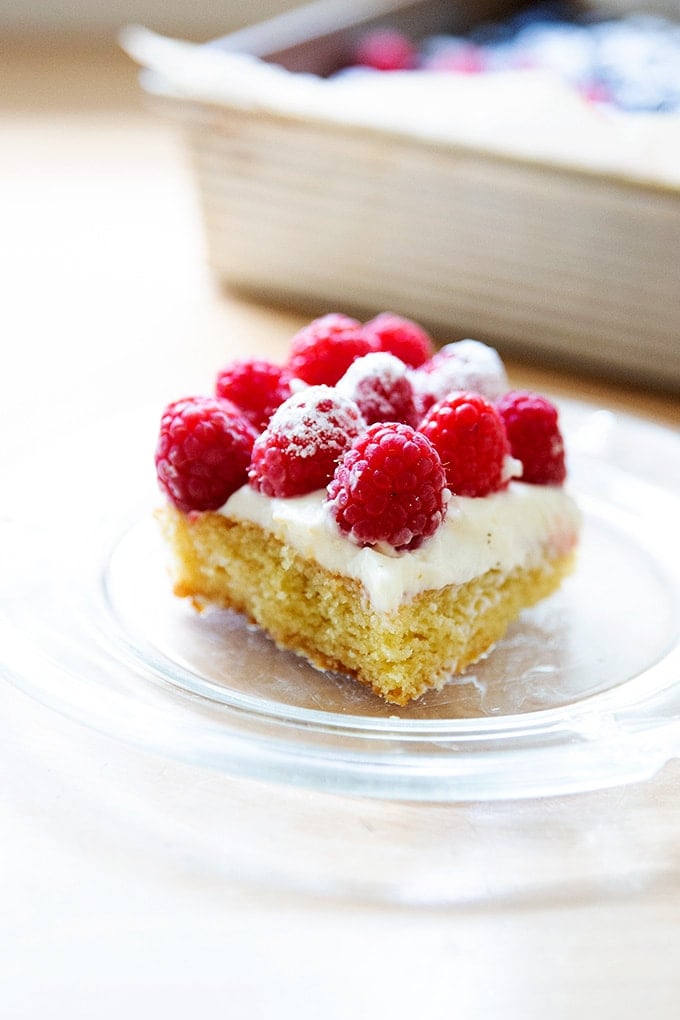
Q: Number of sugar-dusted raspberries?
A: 3